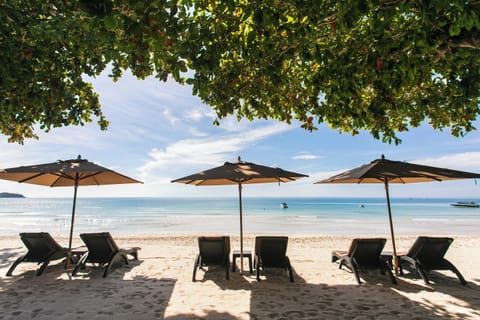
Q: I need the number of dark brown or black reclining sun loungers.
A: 6